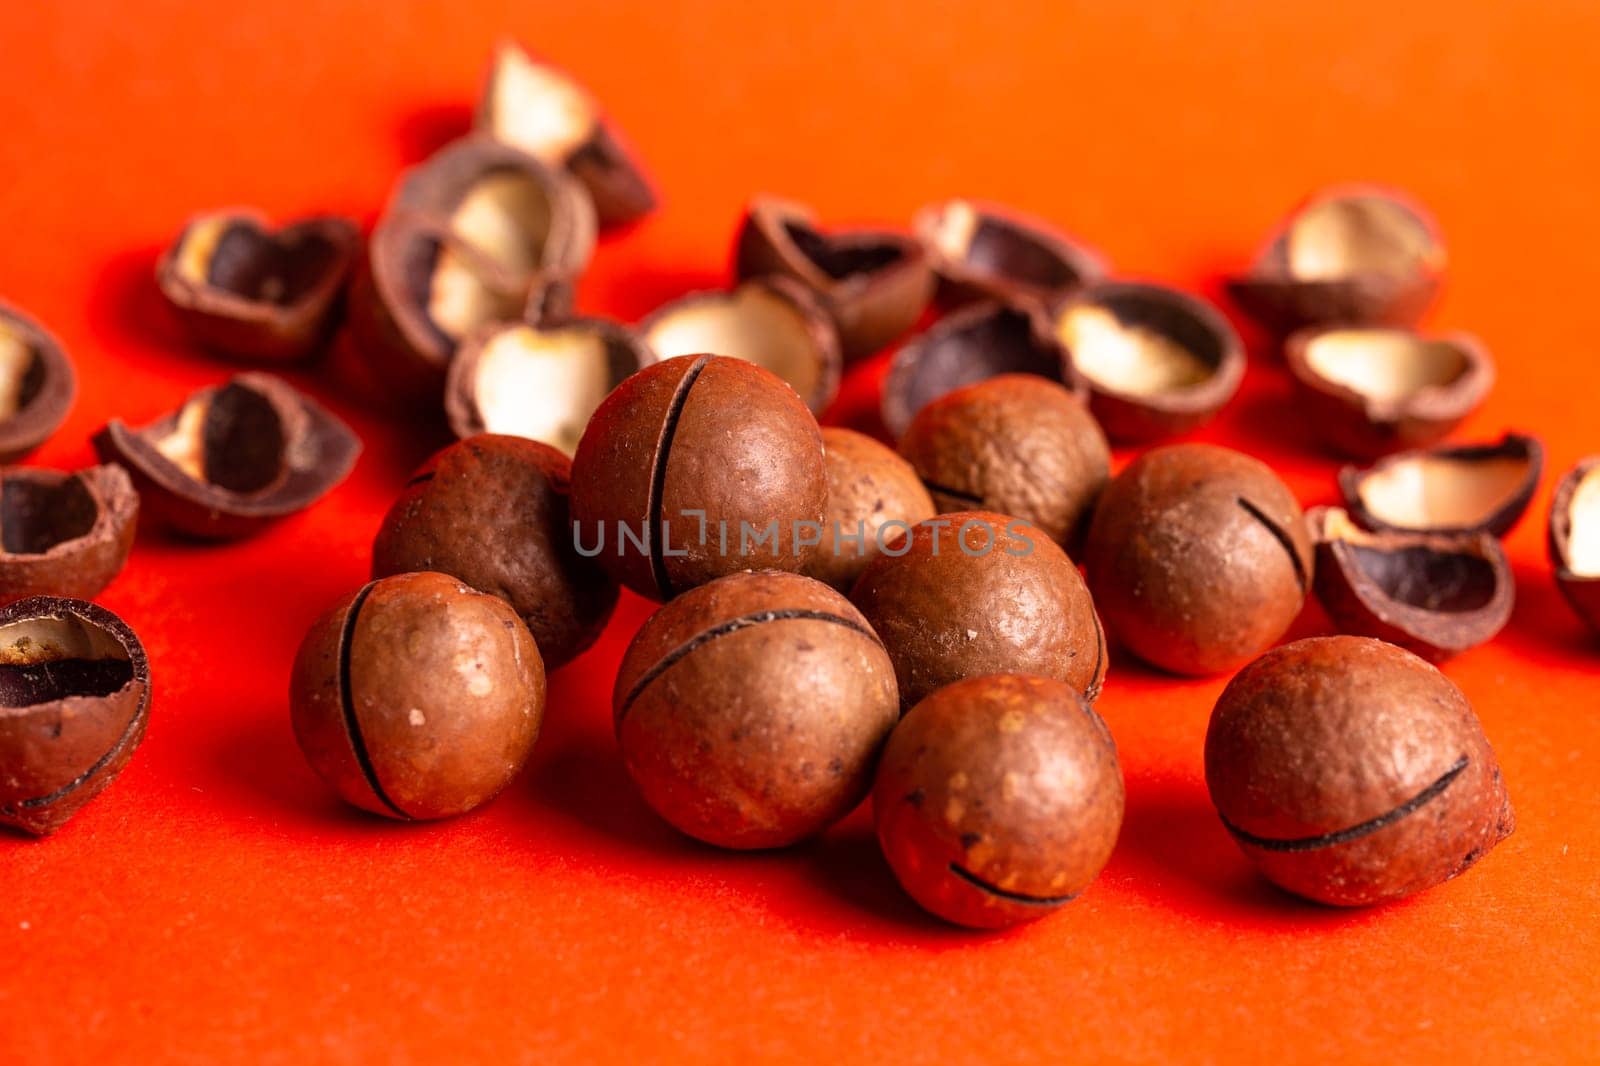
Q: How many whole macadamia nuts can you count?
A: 10